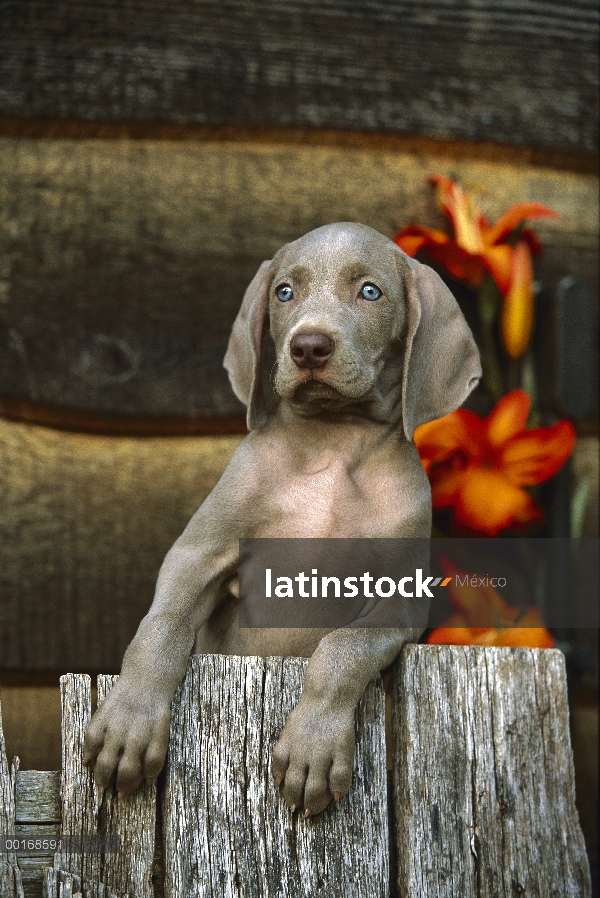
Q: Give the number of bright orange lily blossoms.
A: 3